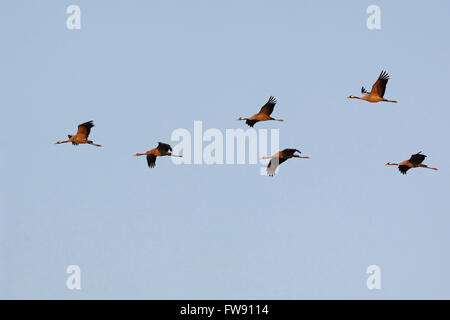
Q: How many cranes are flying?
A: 6